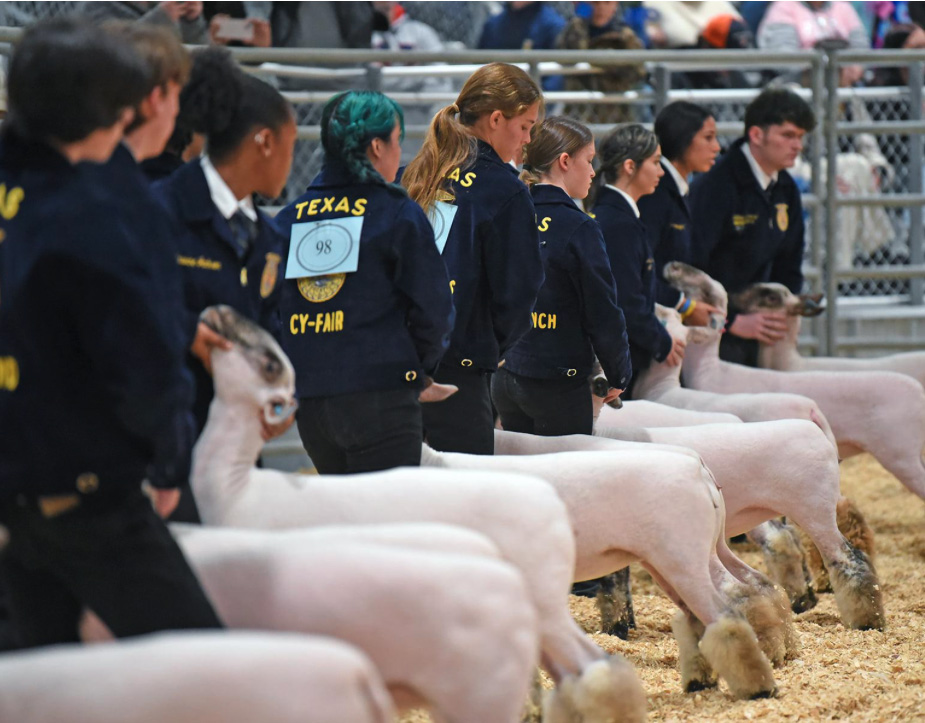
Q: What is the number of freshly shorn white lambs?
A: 11